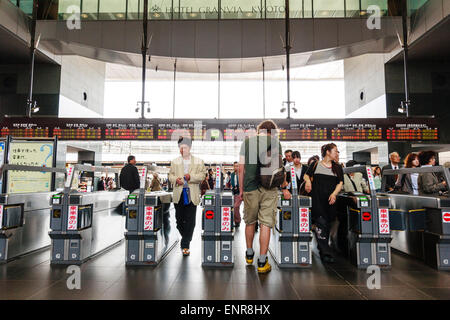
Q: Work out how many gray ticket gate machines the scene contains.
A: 7